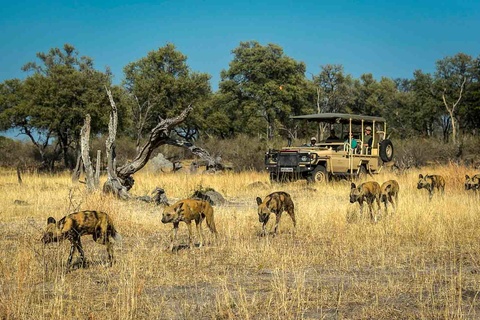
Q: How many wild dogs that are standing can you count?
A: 7